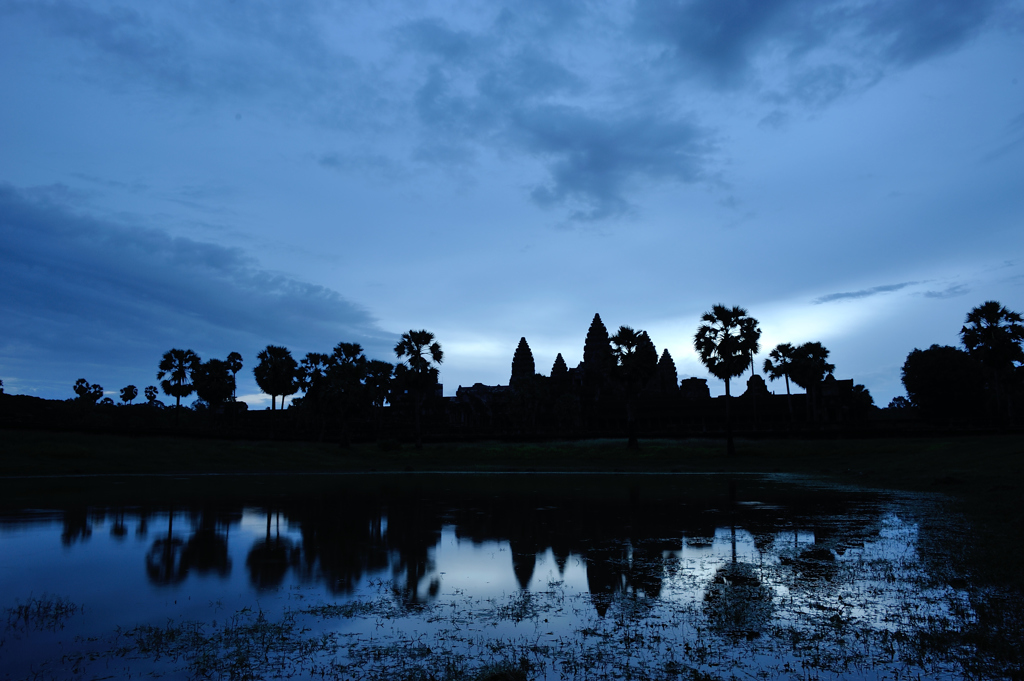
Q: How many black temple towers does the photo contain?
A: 5